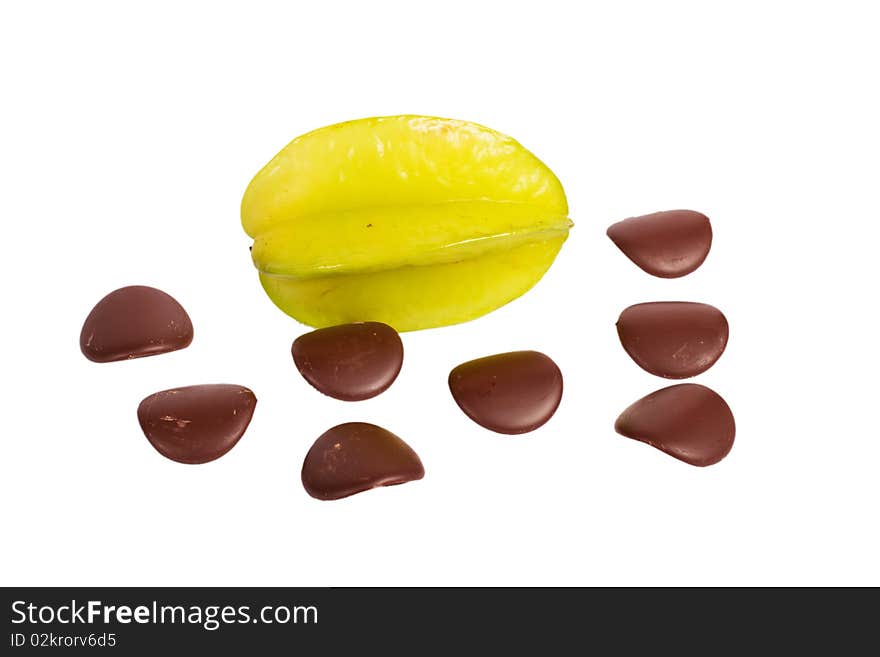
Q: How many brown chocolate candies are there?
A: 8